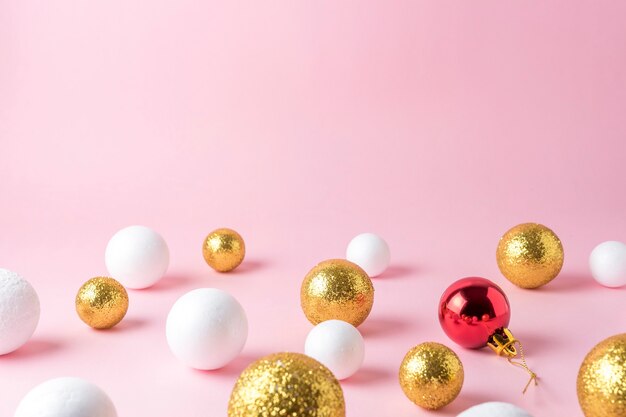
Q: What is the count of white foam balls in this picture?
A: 8